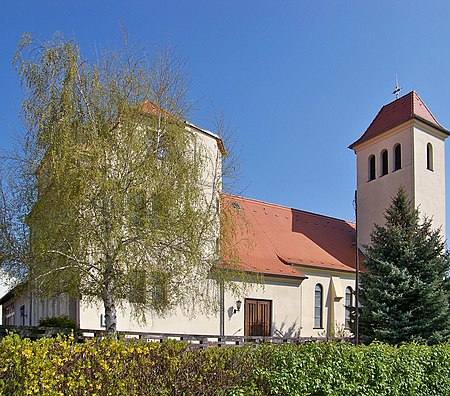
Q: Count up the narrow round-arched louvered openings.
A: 4